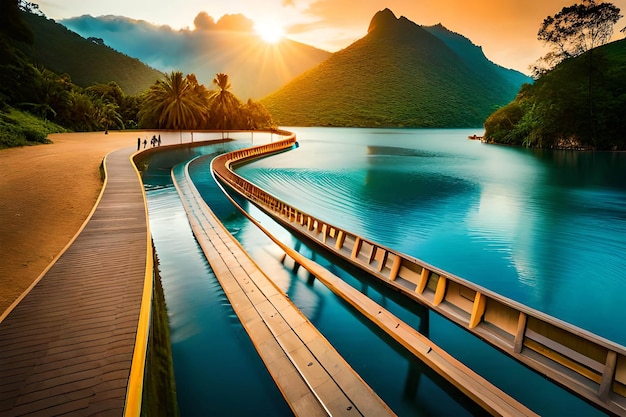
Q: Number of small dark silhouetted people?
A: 4